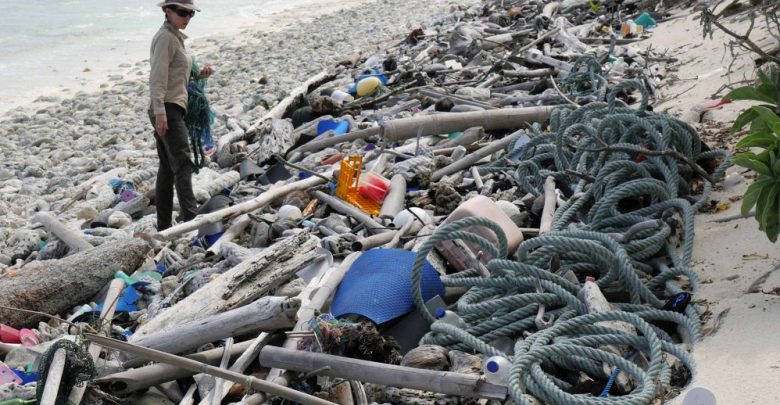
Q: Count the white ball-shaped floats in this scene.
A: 3